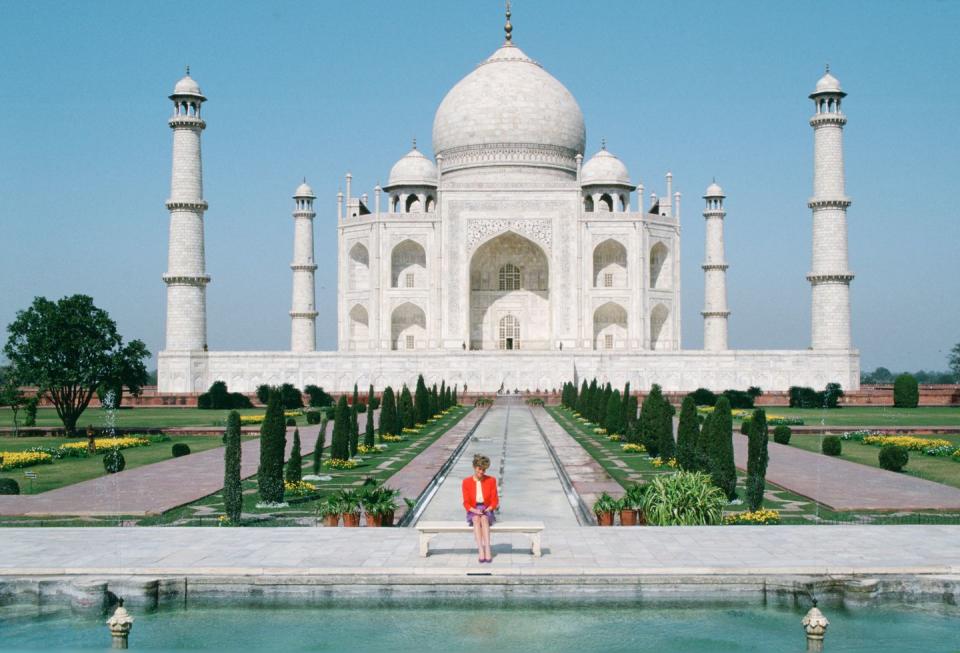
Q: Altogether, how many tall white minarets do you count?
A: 4